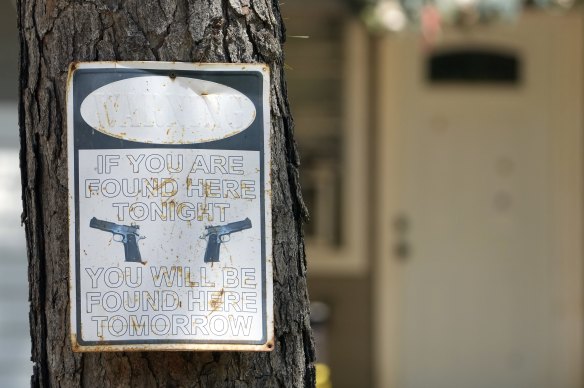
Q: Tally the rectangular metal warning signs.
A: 1